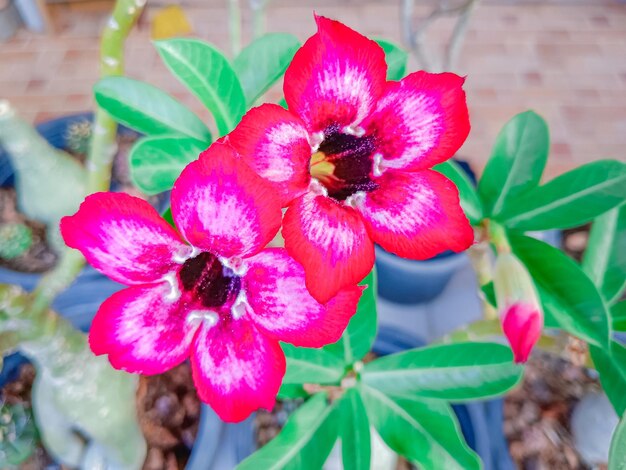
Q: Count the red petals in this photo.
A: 10